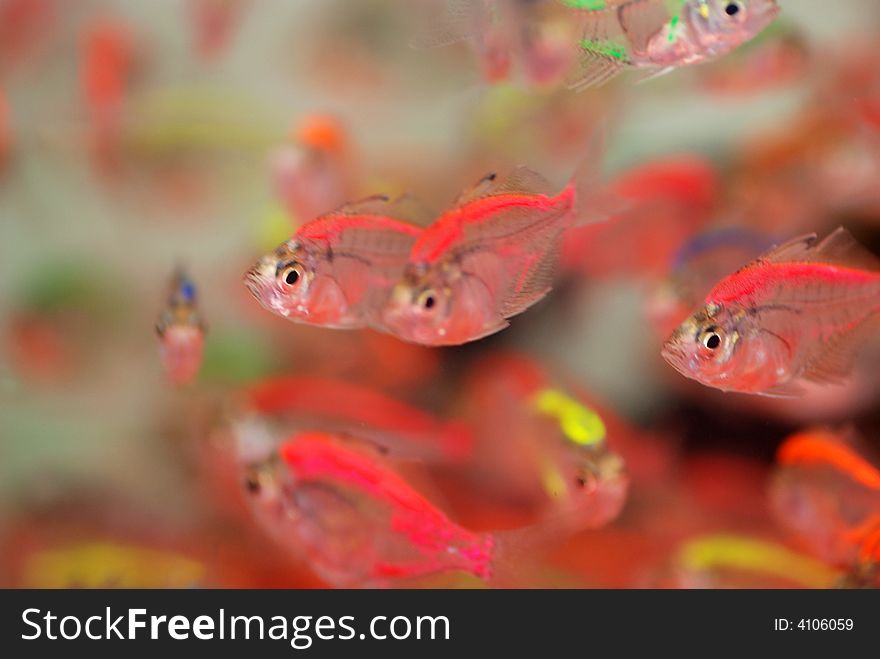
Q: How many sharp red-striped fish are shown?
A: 3